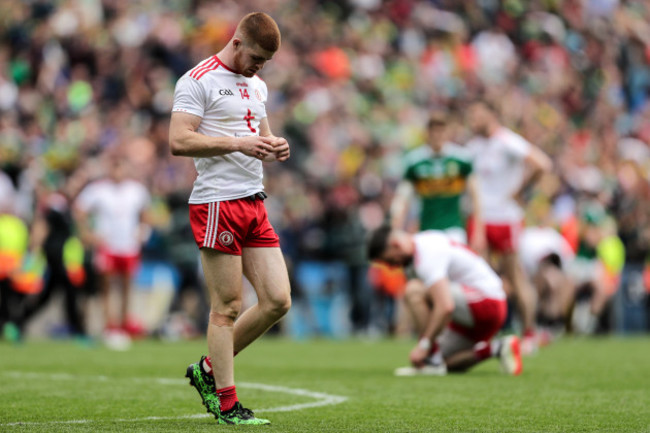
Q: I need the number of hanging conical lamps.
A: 0